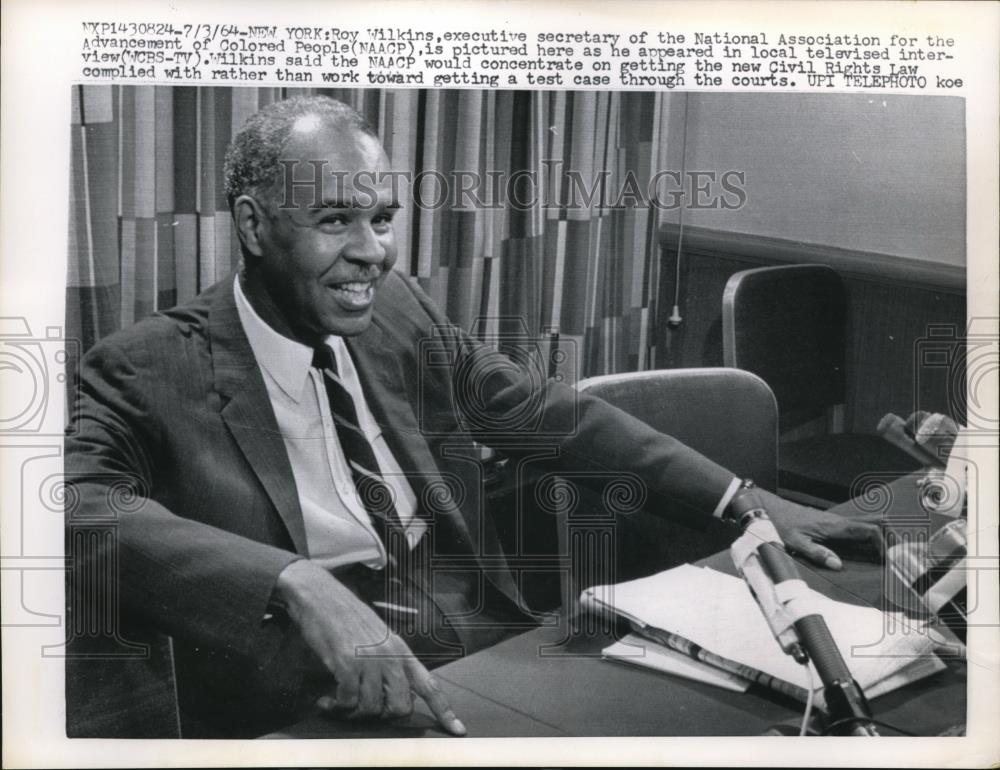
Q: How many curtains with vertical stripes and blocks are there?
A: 1